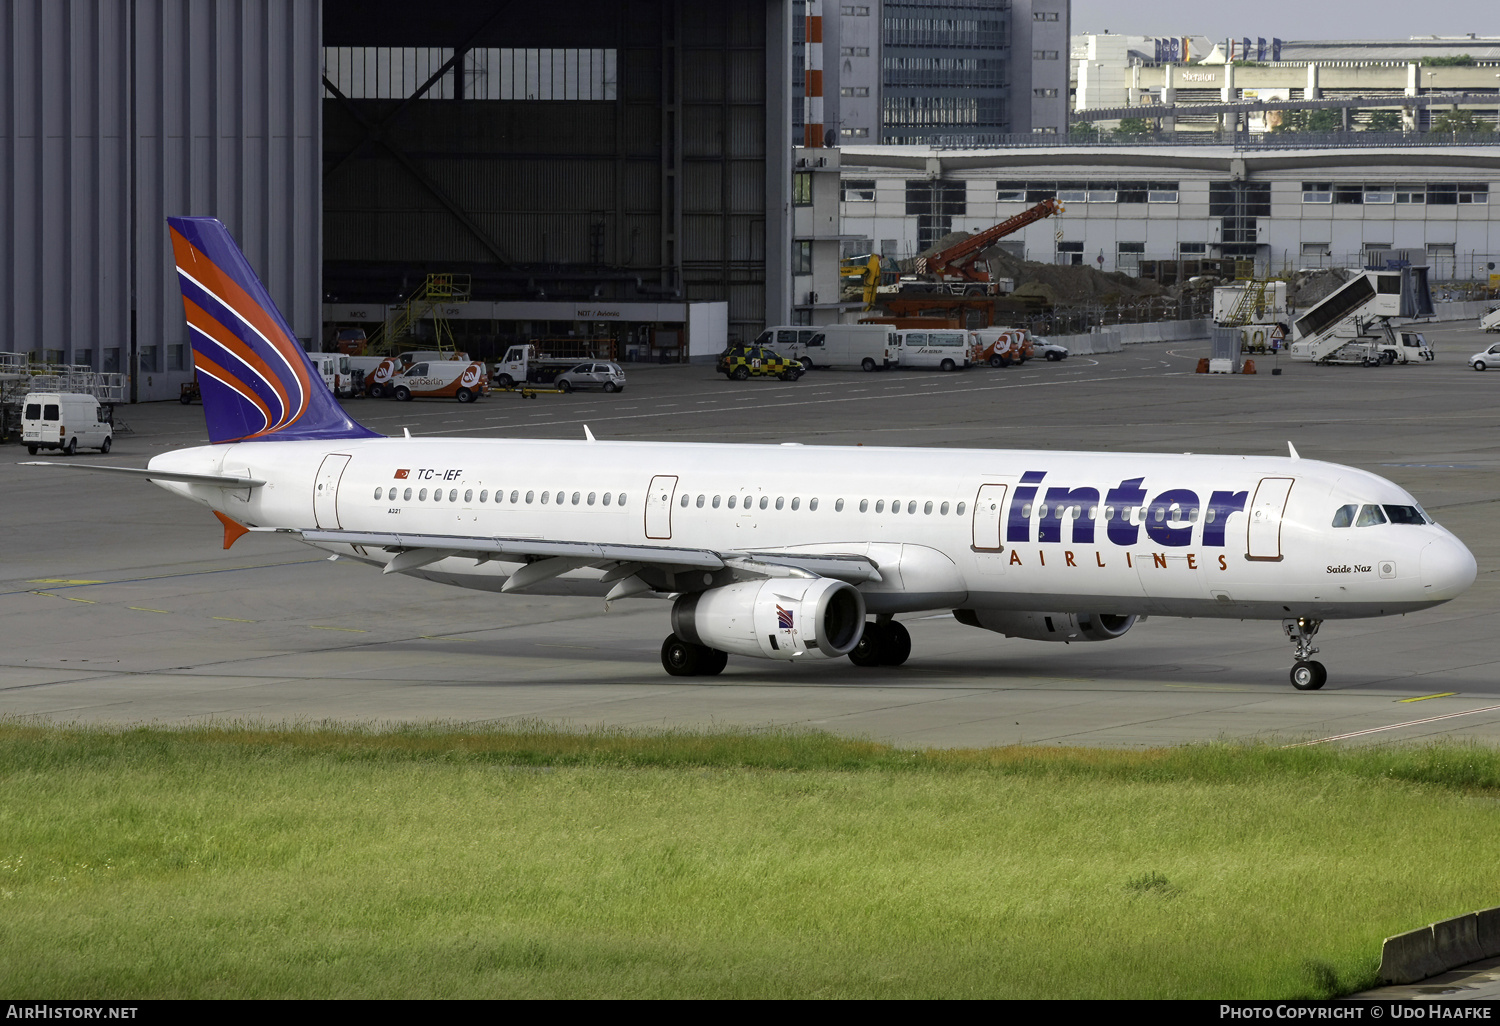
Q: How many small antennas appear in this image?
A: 3